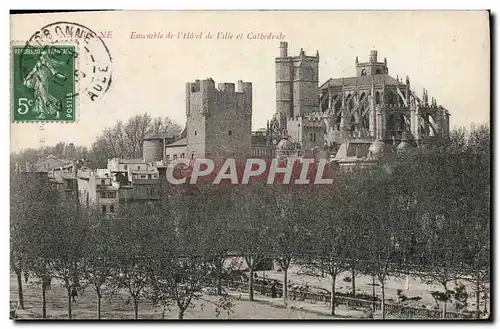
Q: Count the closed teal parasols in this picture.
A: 0